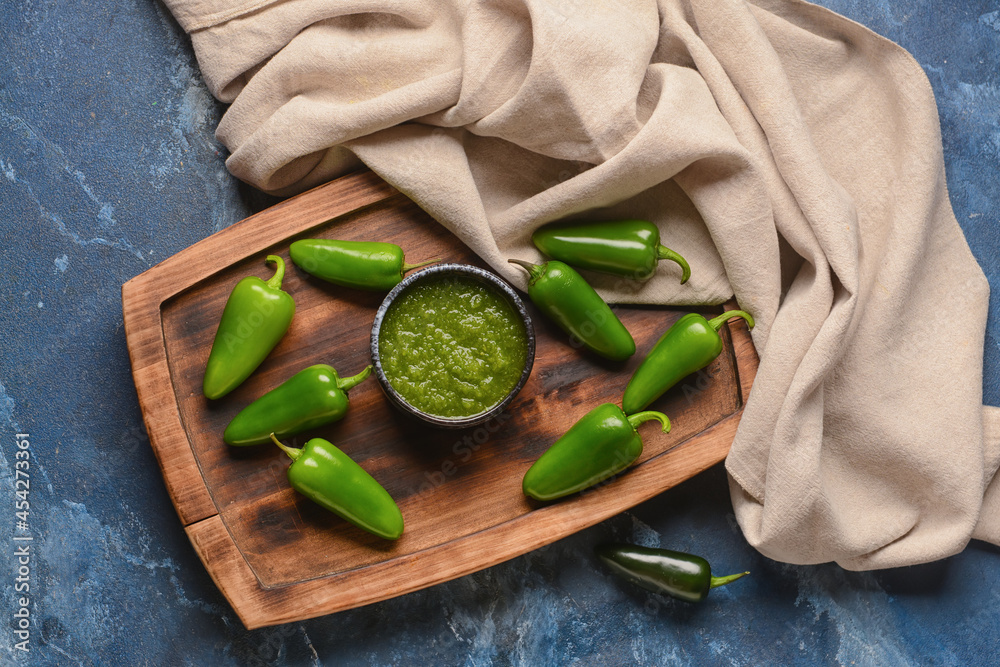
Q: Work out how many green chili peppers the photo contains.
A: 9